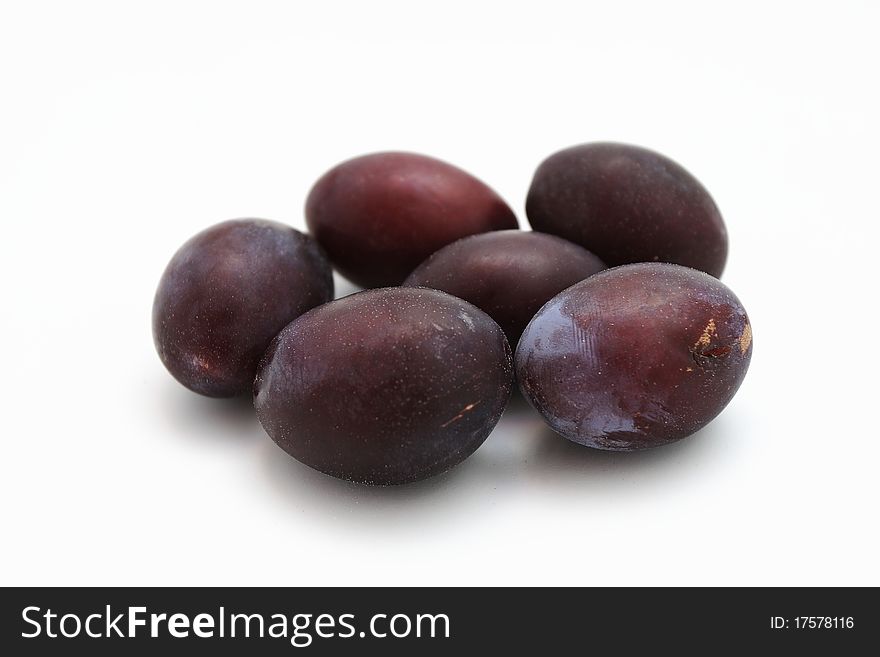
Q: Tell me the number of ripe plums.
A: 6